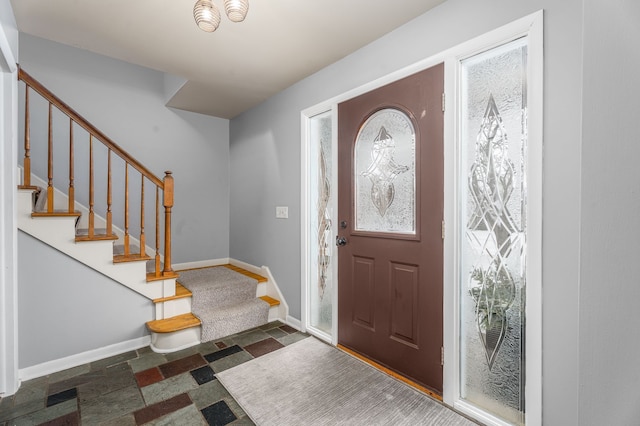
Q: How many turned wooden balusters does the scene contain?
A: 8